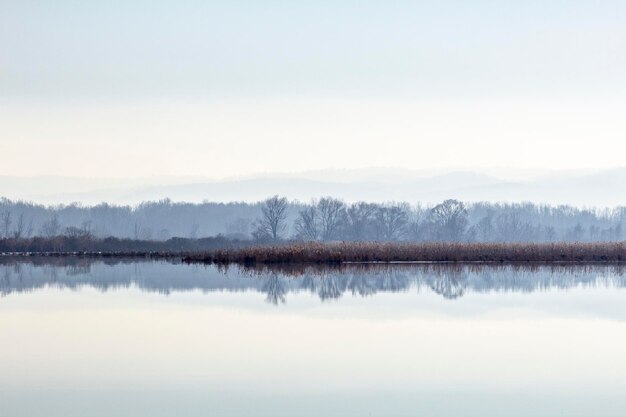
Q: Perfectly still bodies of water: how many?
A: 1